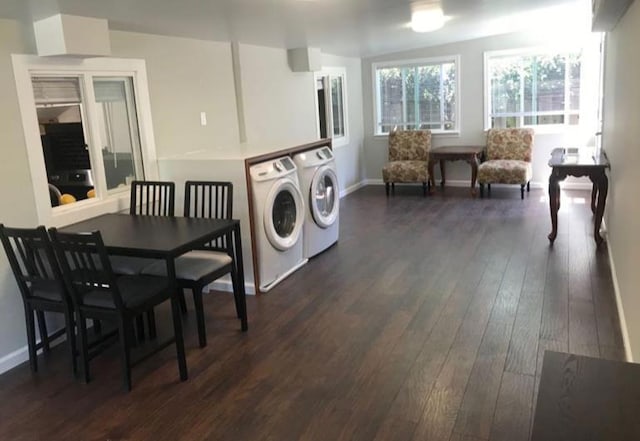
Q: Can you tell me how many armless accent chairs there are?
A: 2